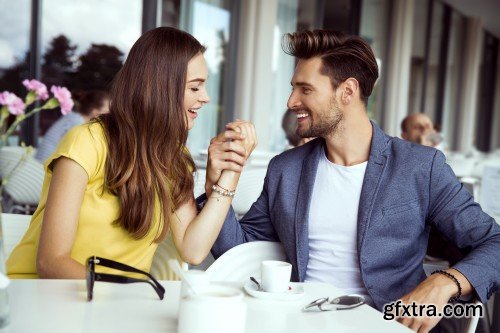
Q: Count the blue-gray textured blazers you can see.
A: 1